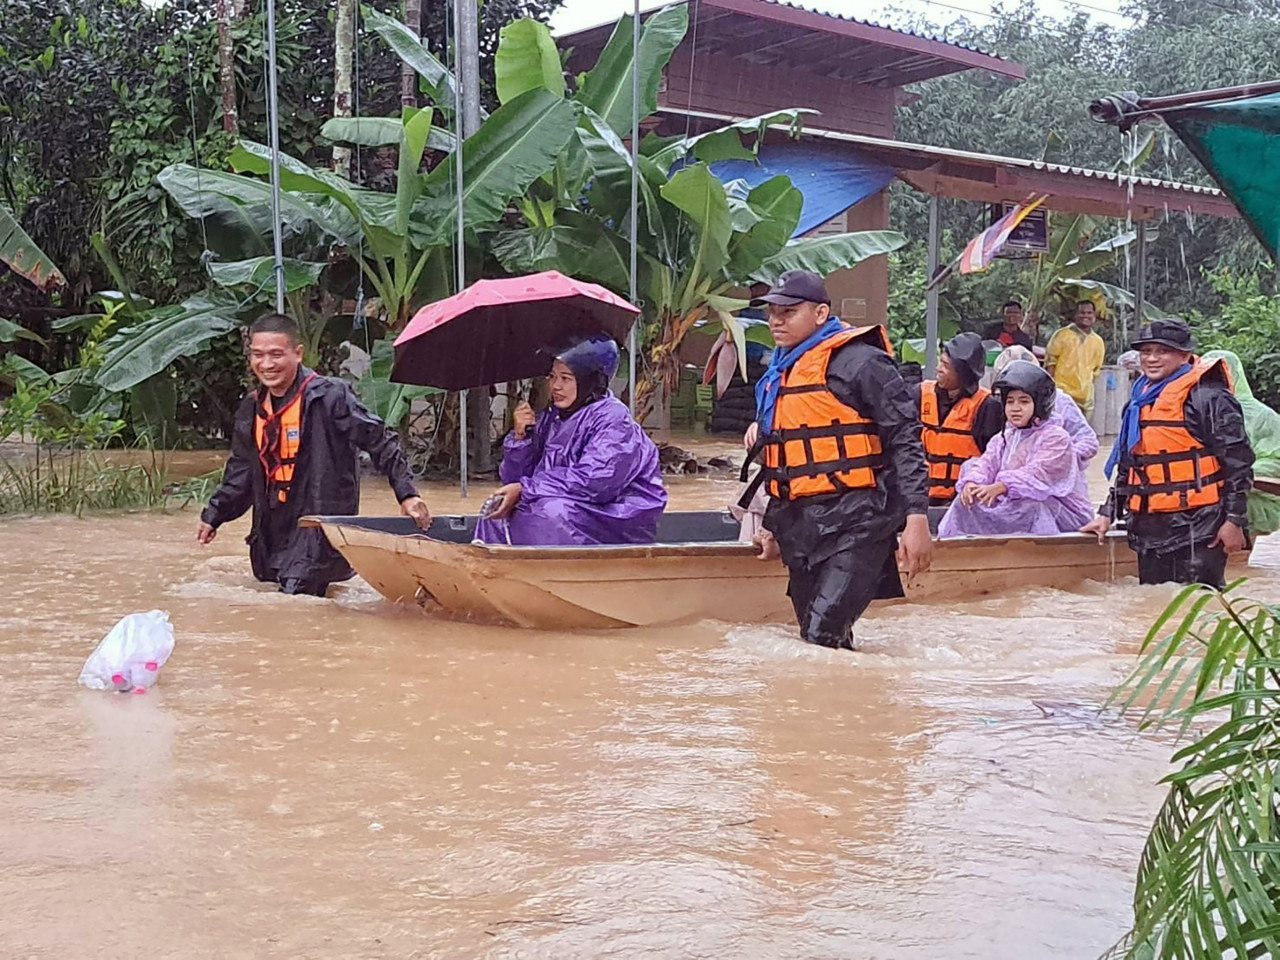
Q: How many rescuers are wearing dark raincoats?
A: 4